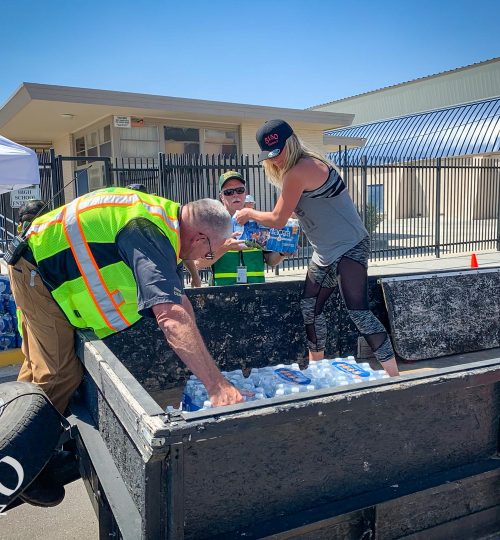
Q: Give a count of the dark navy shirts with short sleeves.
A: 1